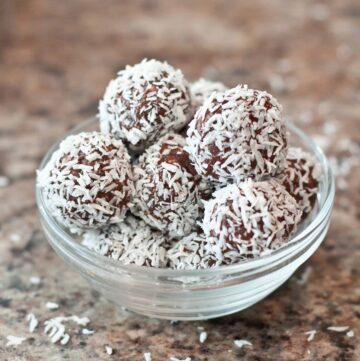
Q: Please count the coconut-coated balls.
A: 9